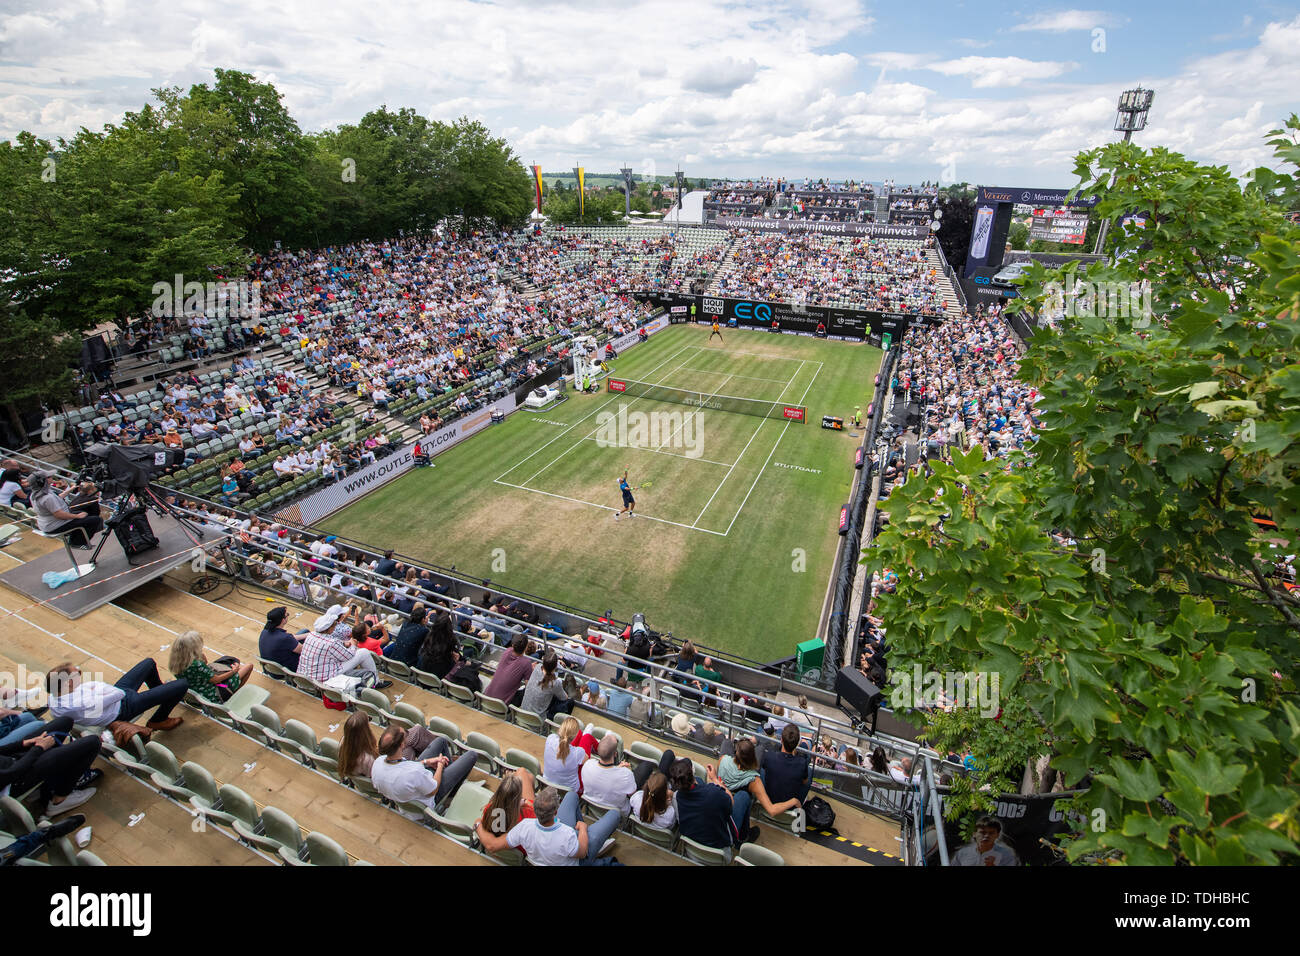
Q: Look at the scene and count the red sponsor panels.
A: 2